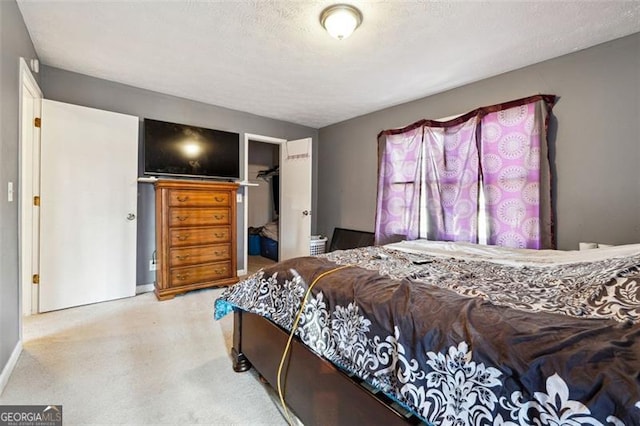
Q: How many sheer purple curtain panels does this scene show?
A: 3